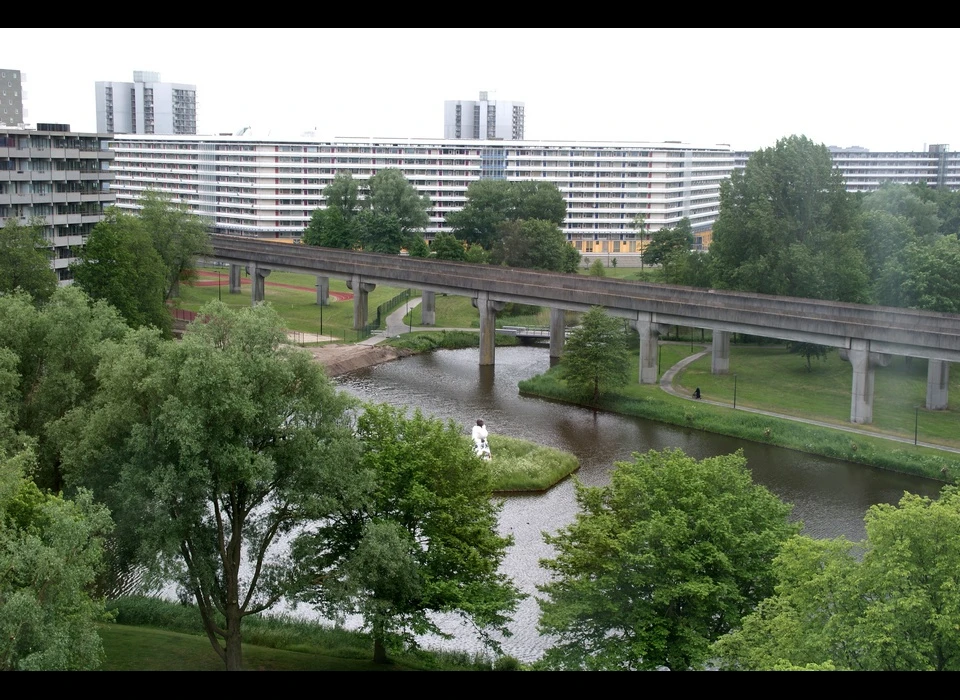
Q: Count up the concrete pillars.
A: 11